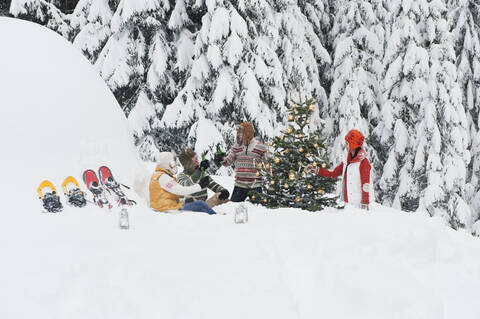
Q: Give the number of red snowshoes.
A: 2